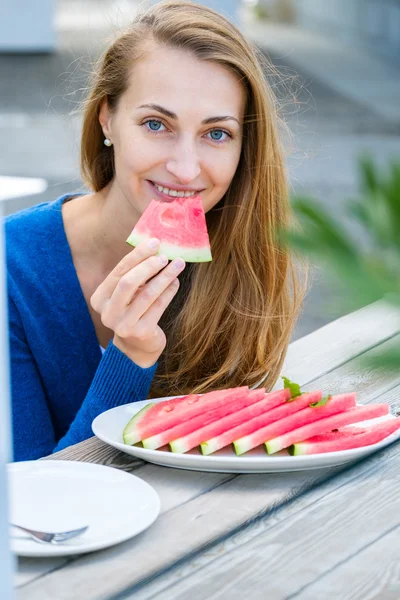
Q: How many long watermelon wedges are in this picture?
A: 7